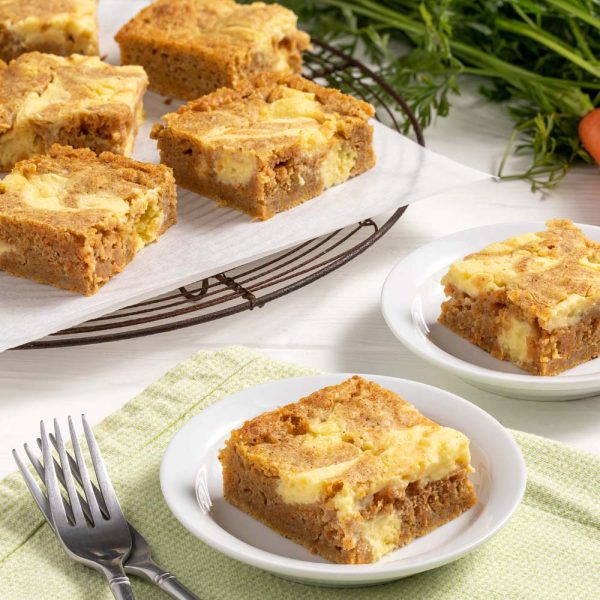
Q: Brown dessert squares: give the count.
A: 7